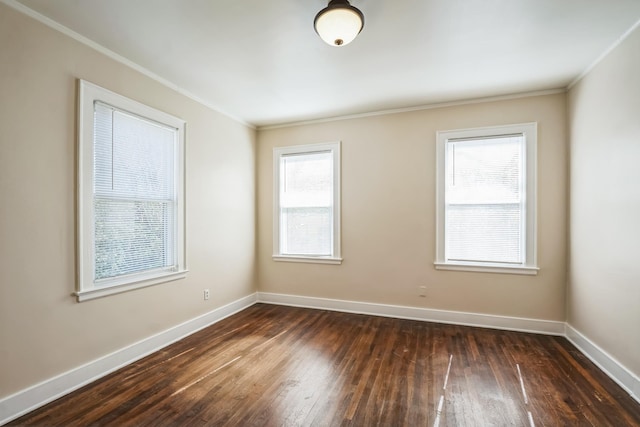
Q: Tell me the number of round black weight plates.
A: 0